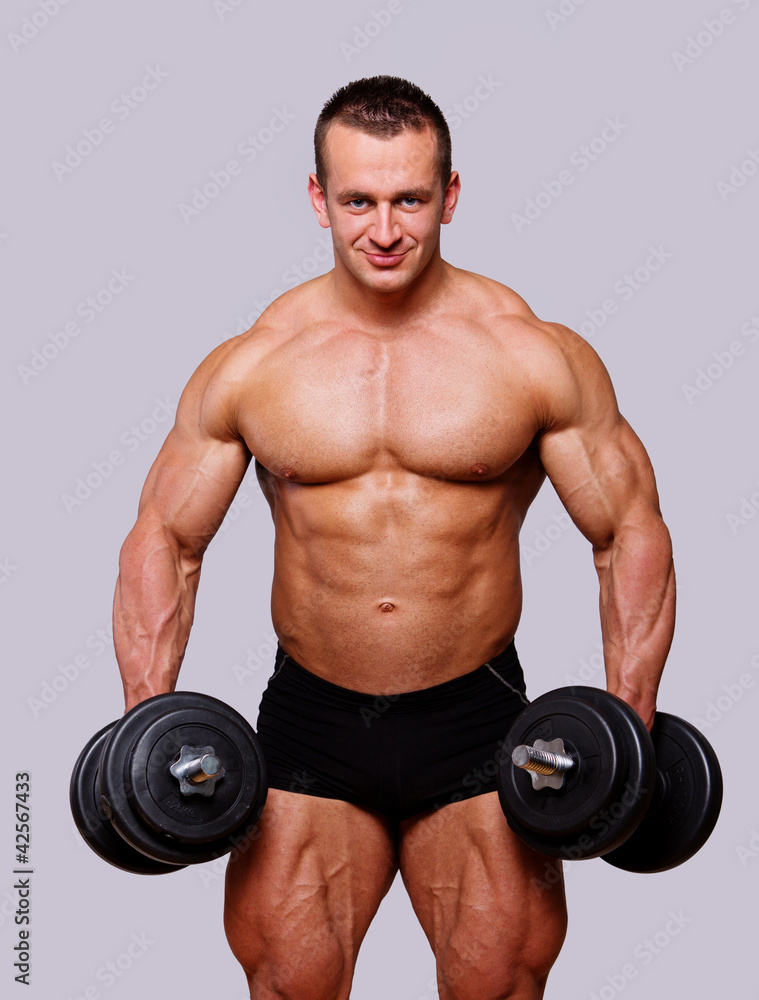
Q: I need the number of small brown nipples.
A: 2